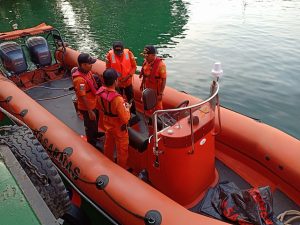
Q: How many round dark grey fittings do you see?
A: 6